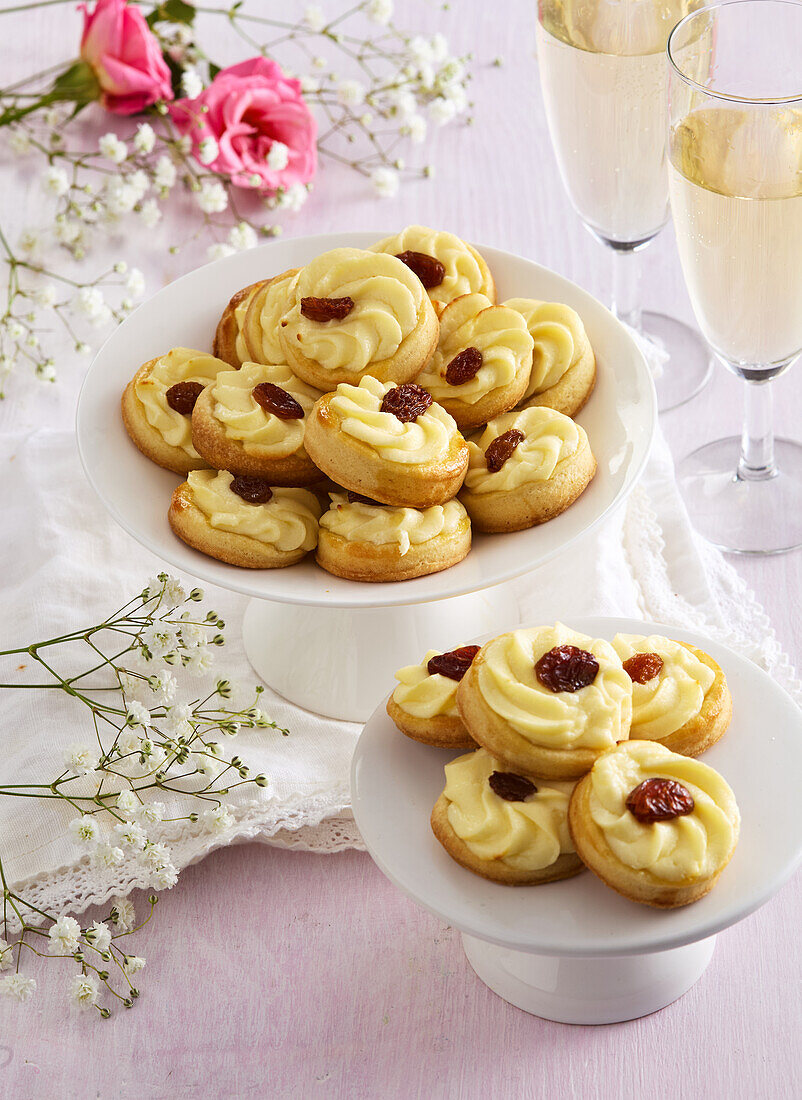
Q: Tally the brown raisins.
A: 14